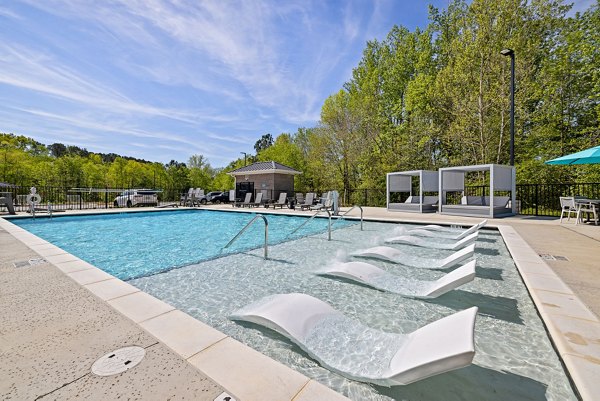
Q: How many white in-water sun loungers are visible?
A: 6